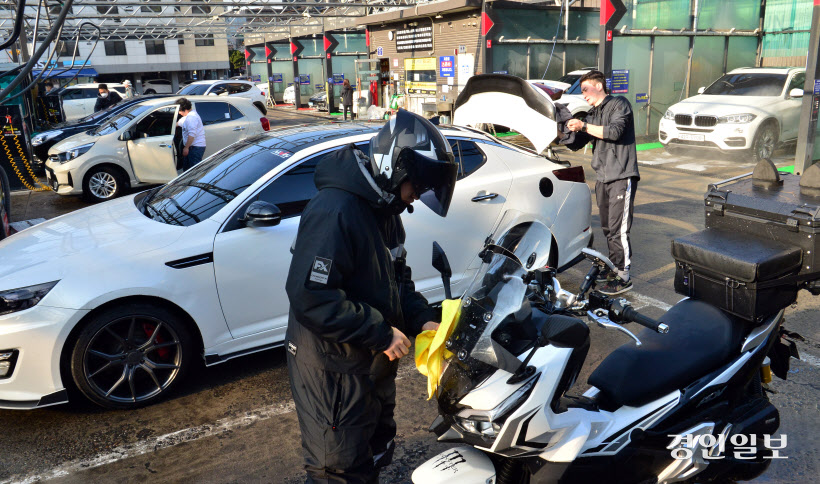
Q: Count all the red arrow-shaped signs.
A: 6